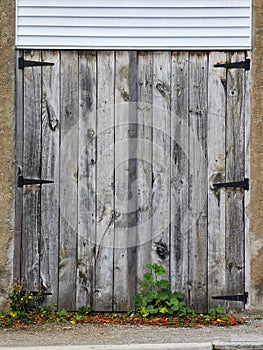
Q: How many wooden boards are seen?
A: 12